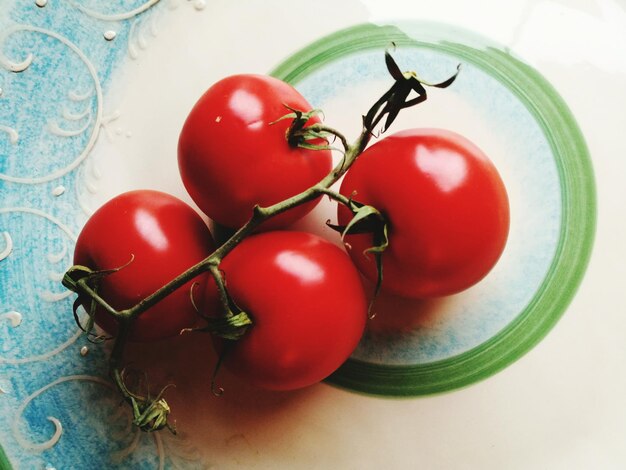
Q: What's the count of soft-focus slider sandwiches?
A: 0